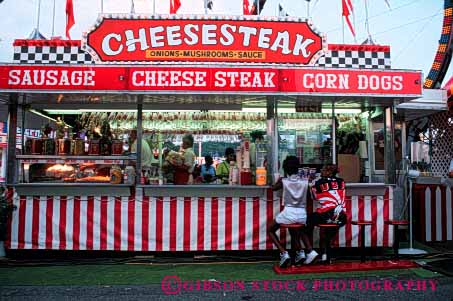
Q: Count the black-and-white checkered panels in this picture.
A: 2